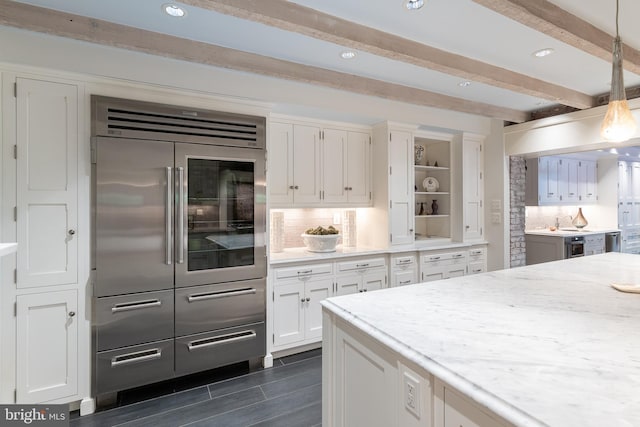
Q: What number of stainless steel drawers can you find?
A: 4